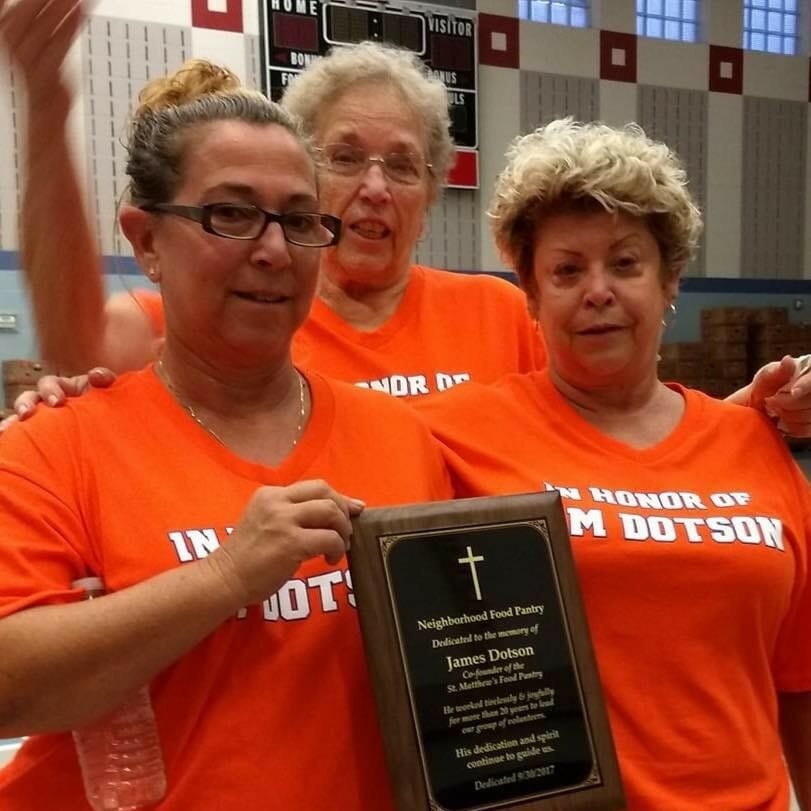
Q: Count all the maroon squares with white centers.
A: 4